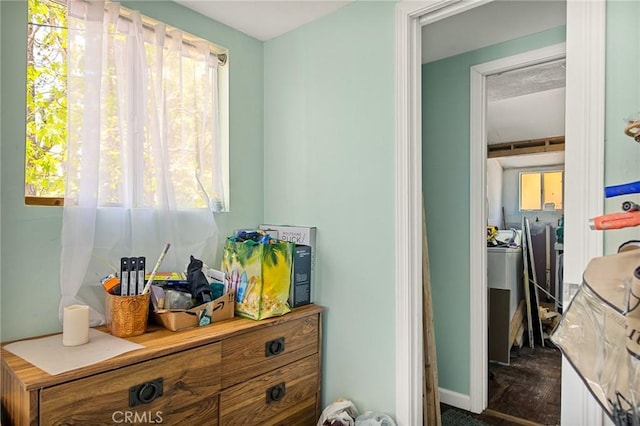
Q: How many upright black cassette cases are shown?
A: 3